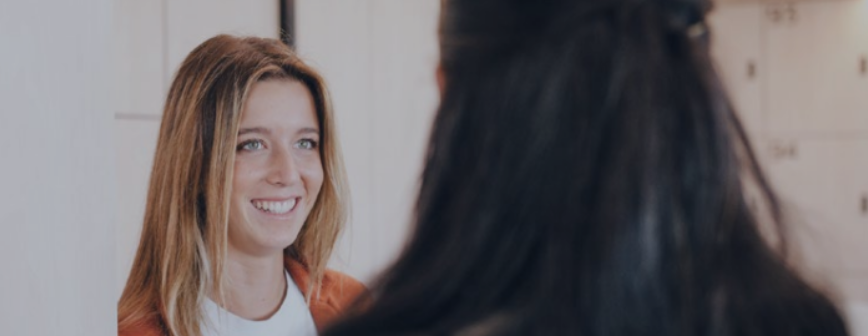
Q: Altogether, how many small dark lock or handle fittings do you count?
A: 3